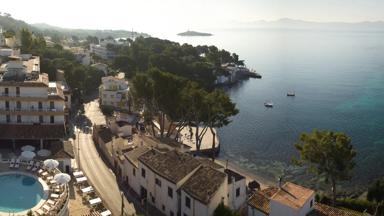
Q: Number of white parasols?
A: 5